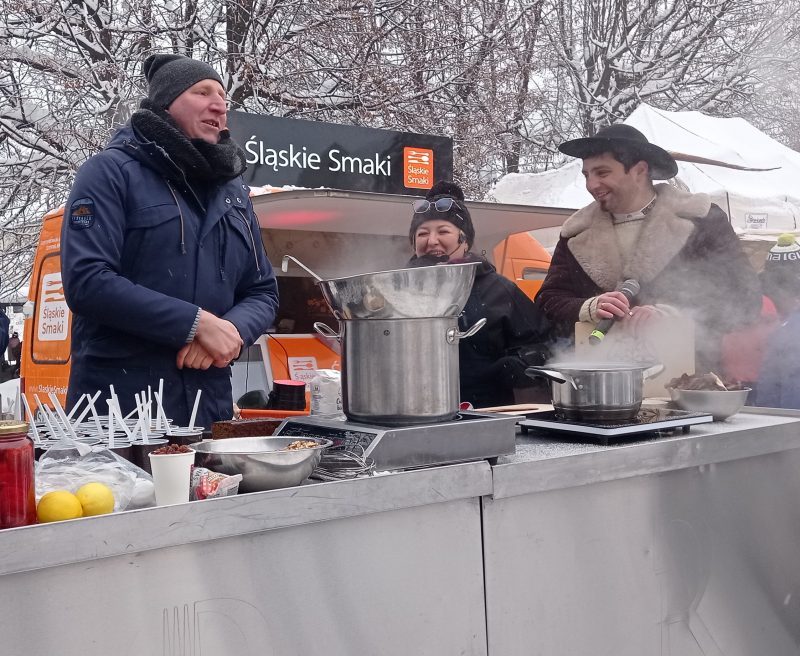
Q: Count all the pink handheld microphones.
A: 0